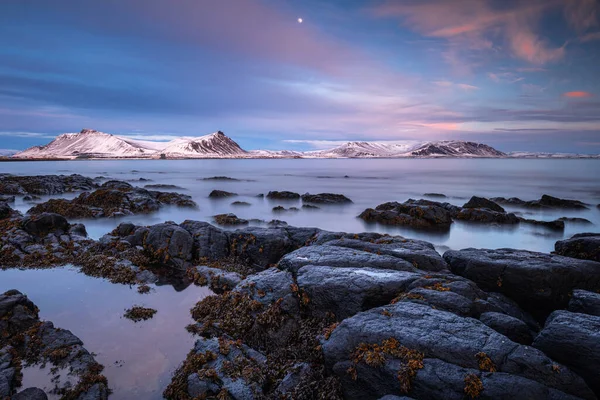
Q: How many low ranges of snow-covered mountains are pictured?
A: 2